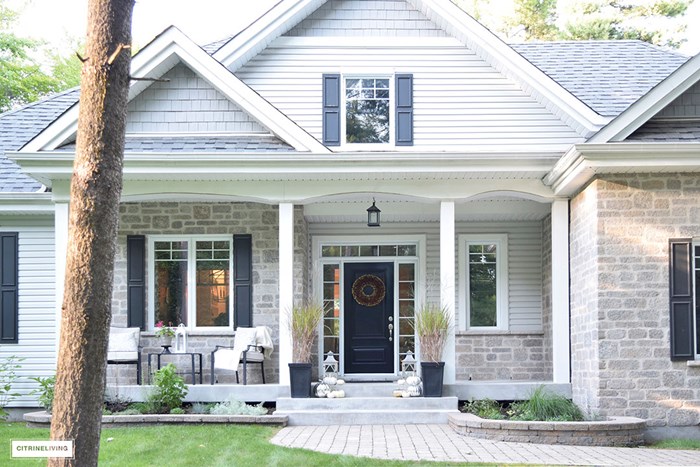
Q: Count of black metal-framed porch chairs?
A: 2